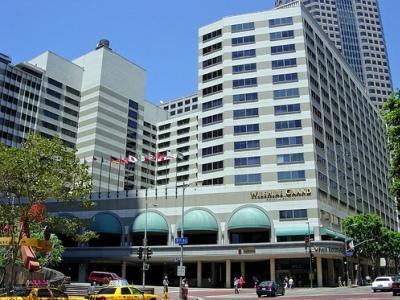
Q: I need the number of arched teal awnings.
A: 5